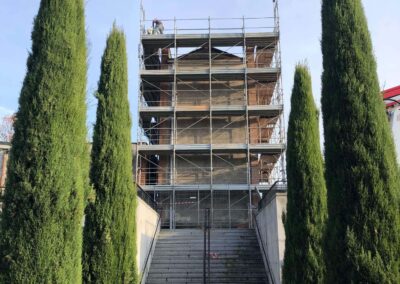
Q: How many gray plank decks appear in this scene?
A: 5